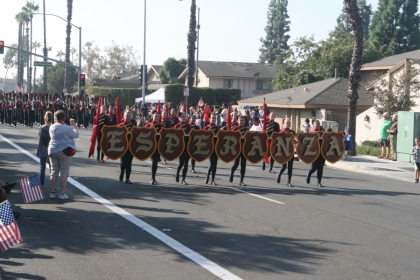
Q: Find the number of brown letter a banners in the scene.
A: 2